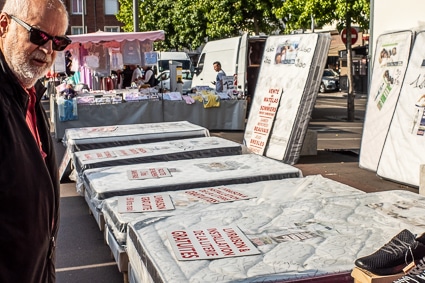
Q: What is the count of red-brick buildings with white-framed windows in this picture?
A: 1